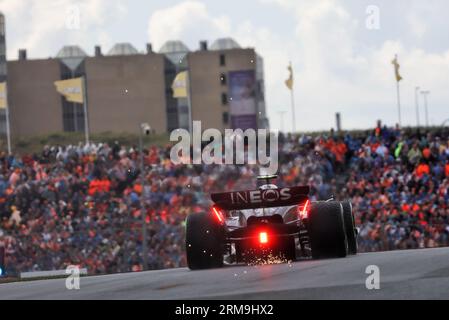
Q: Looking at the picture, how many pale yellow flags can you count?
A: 5